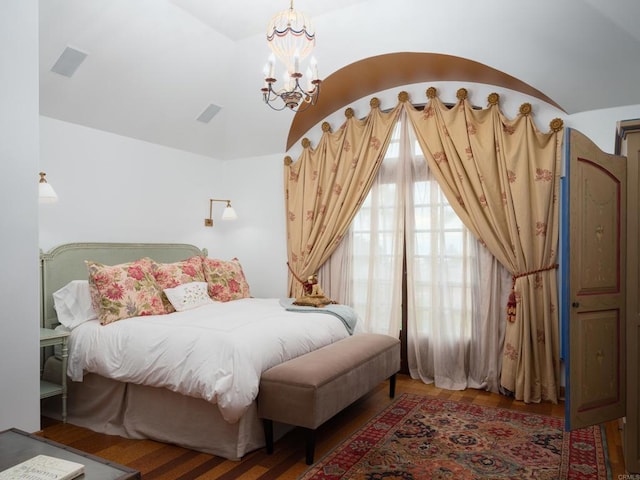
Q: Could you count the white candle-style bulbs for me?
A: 6